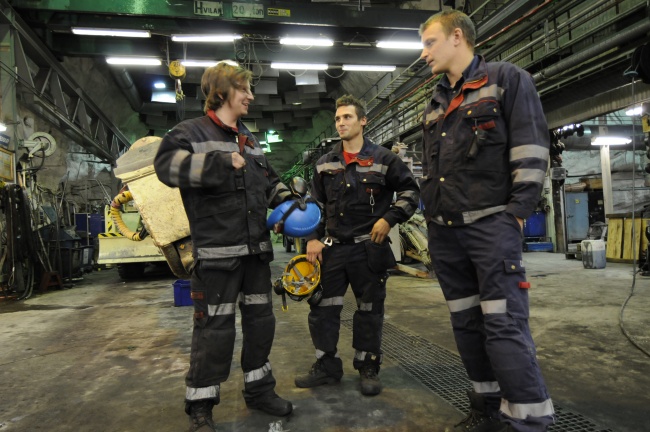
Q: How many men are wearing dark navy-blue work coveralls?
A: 3